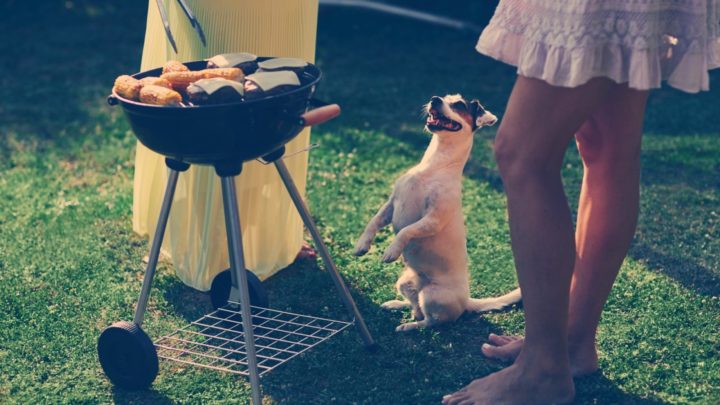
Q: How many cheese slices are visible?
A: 4